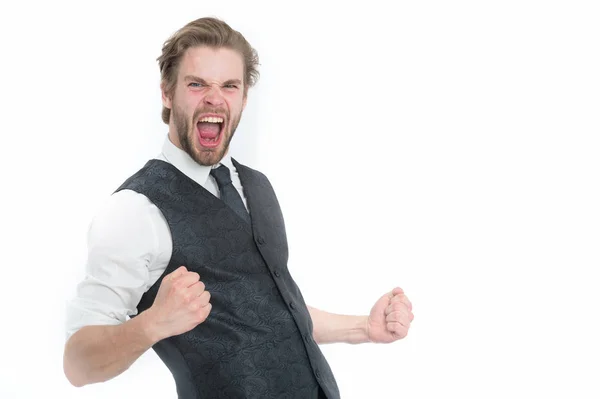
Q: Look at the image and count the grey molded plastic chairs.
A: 0